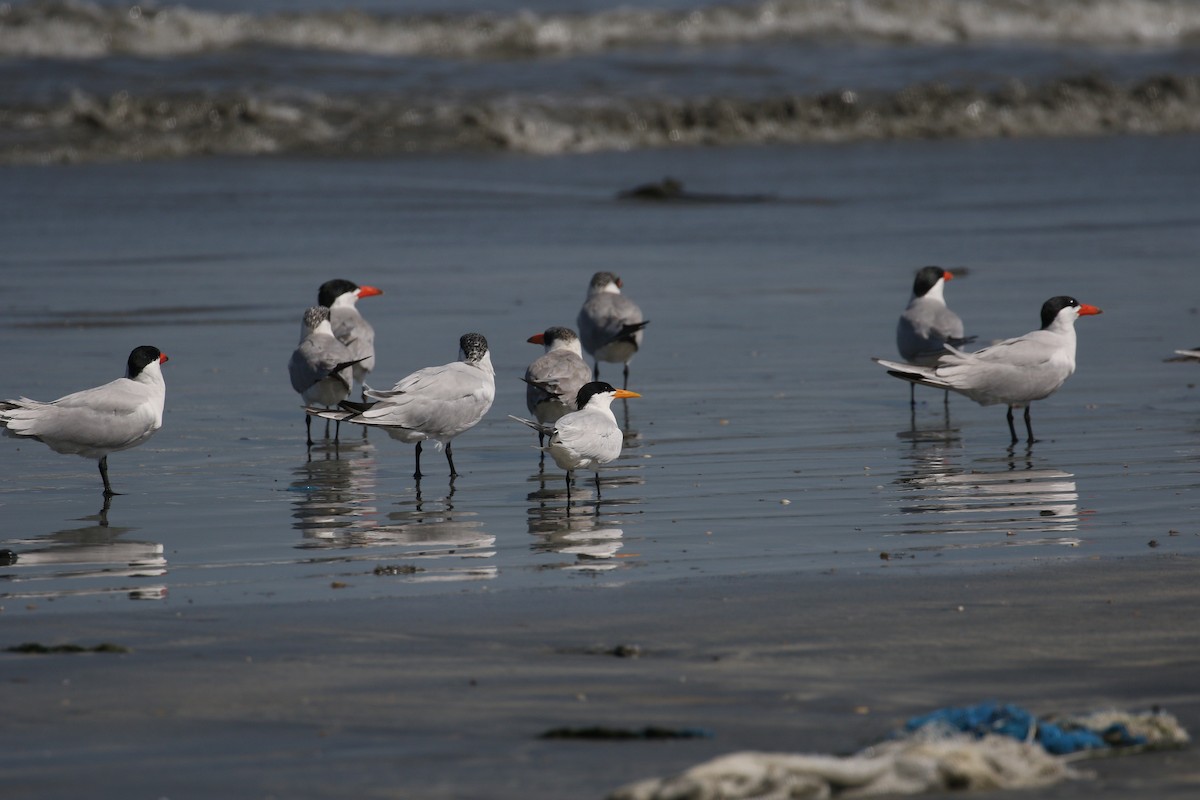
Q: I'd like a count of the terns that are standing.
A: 9